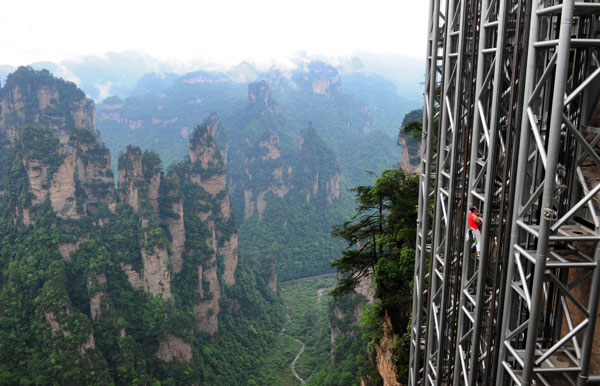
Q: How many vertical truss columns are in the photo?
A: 4